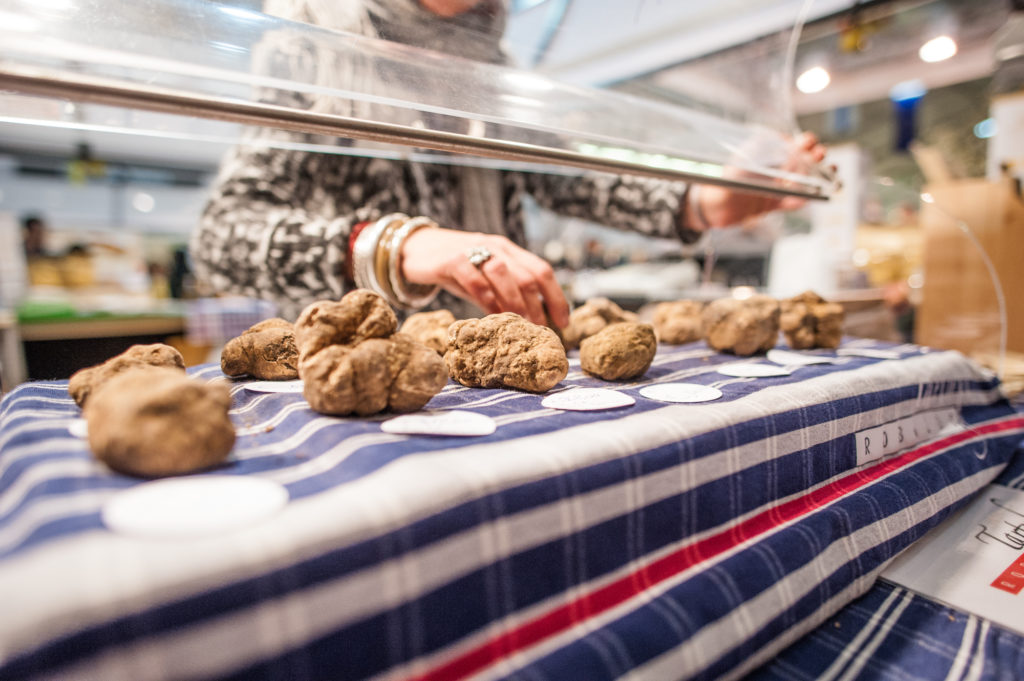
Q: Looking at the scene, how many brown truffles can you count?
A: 11